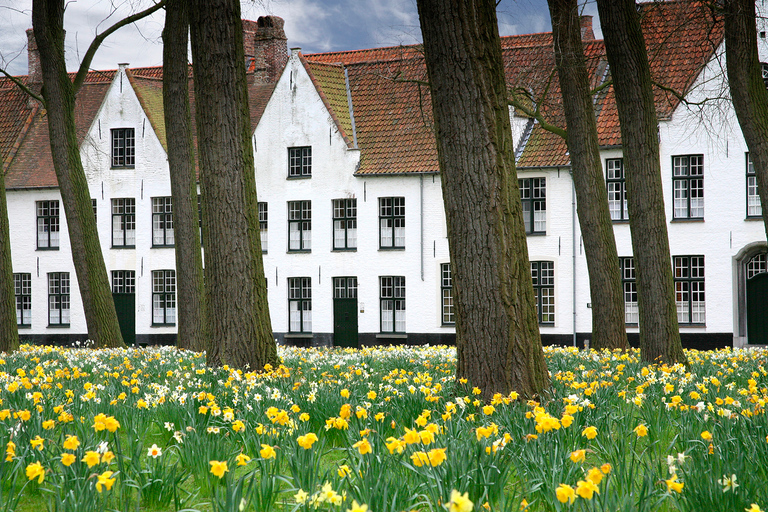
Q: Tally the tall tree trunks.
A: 8